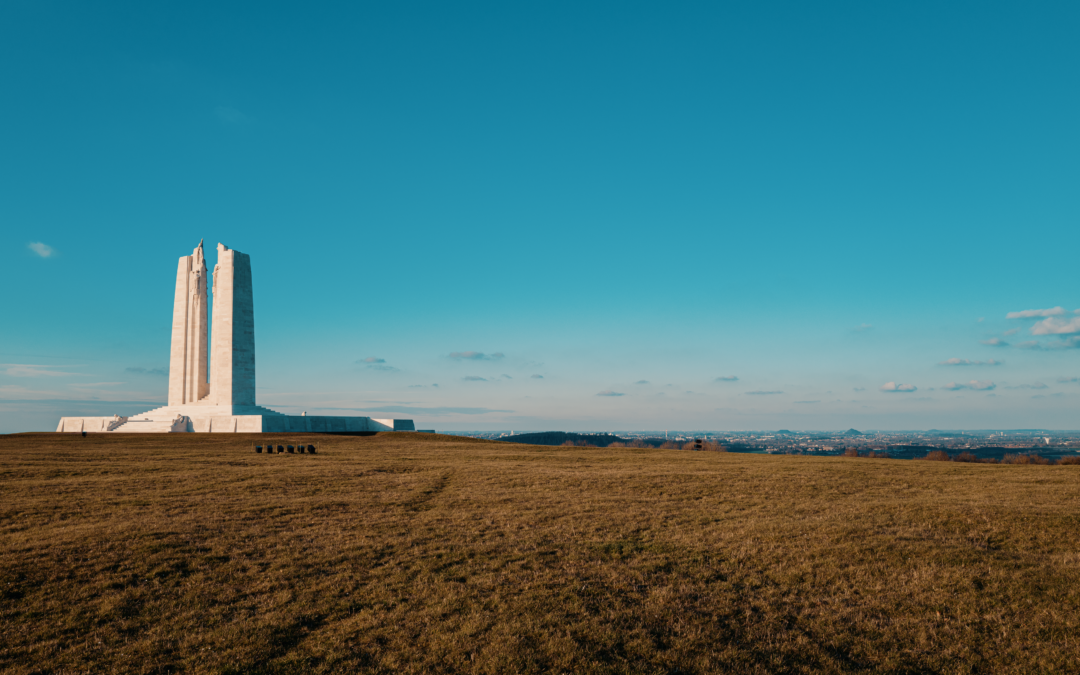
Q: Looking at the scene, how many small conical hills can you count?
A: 2